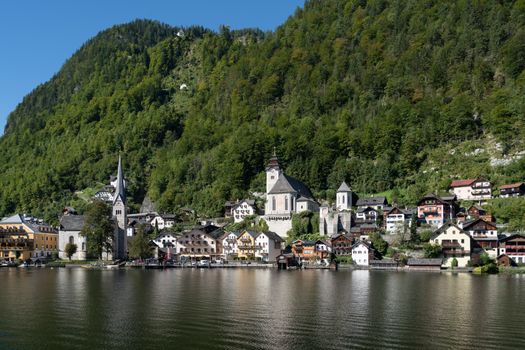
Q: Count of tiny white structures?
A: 2